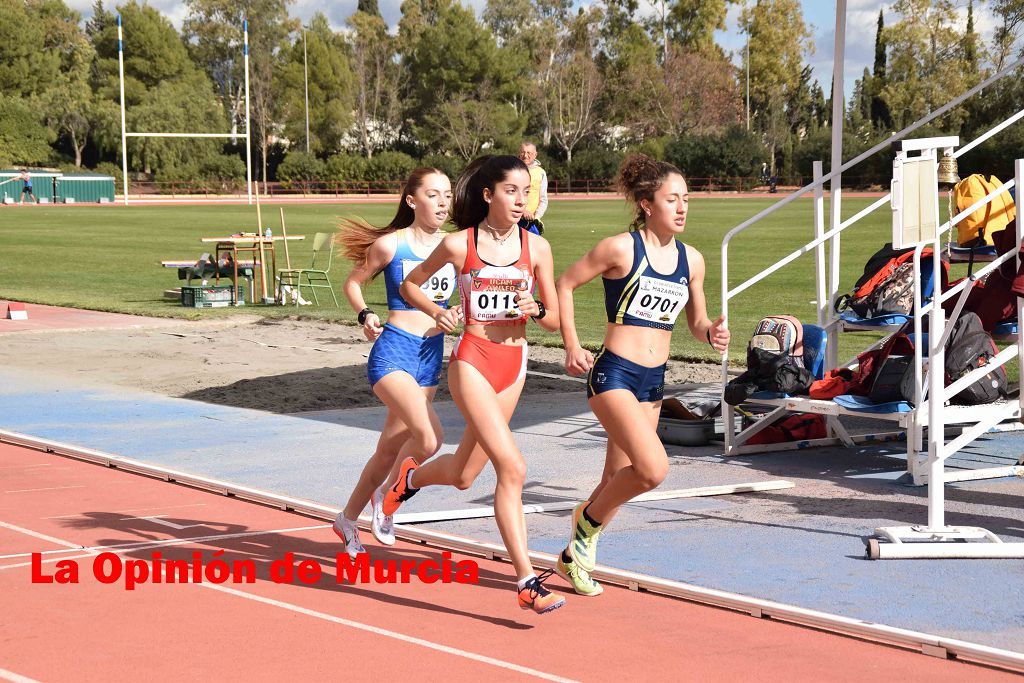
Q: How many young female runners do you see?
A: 3